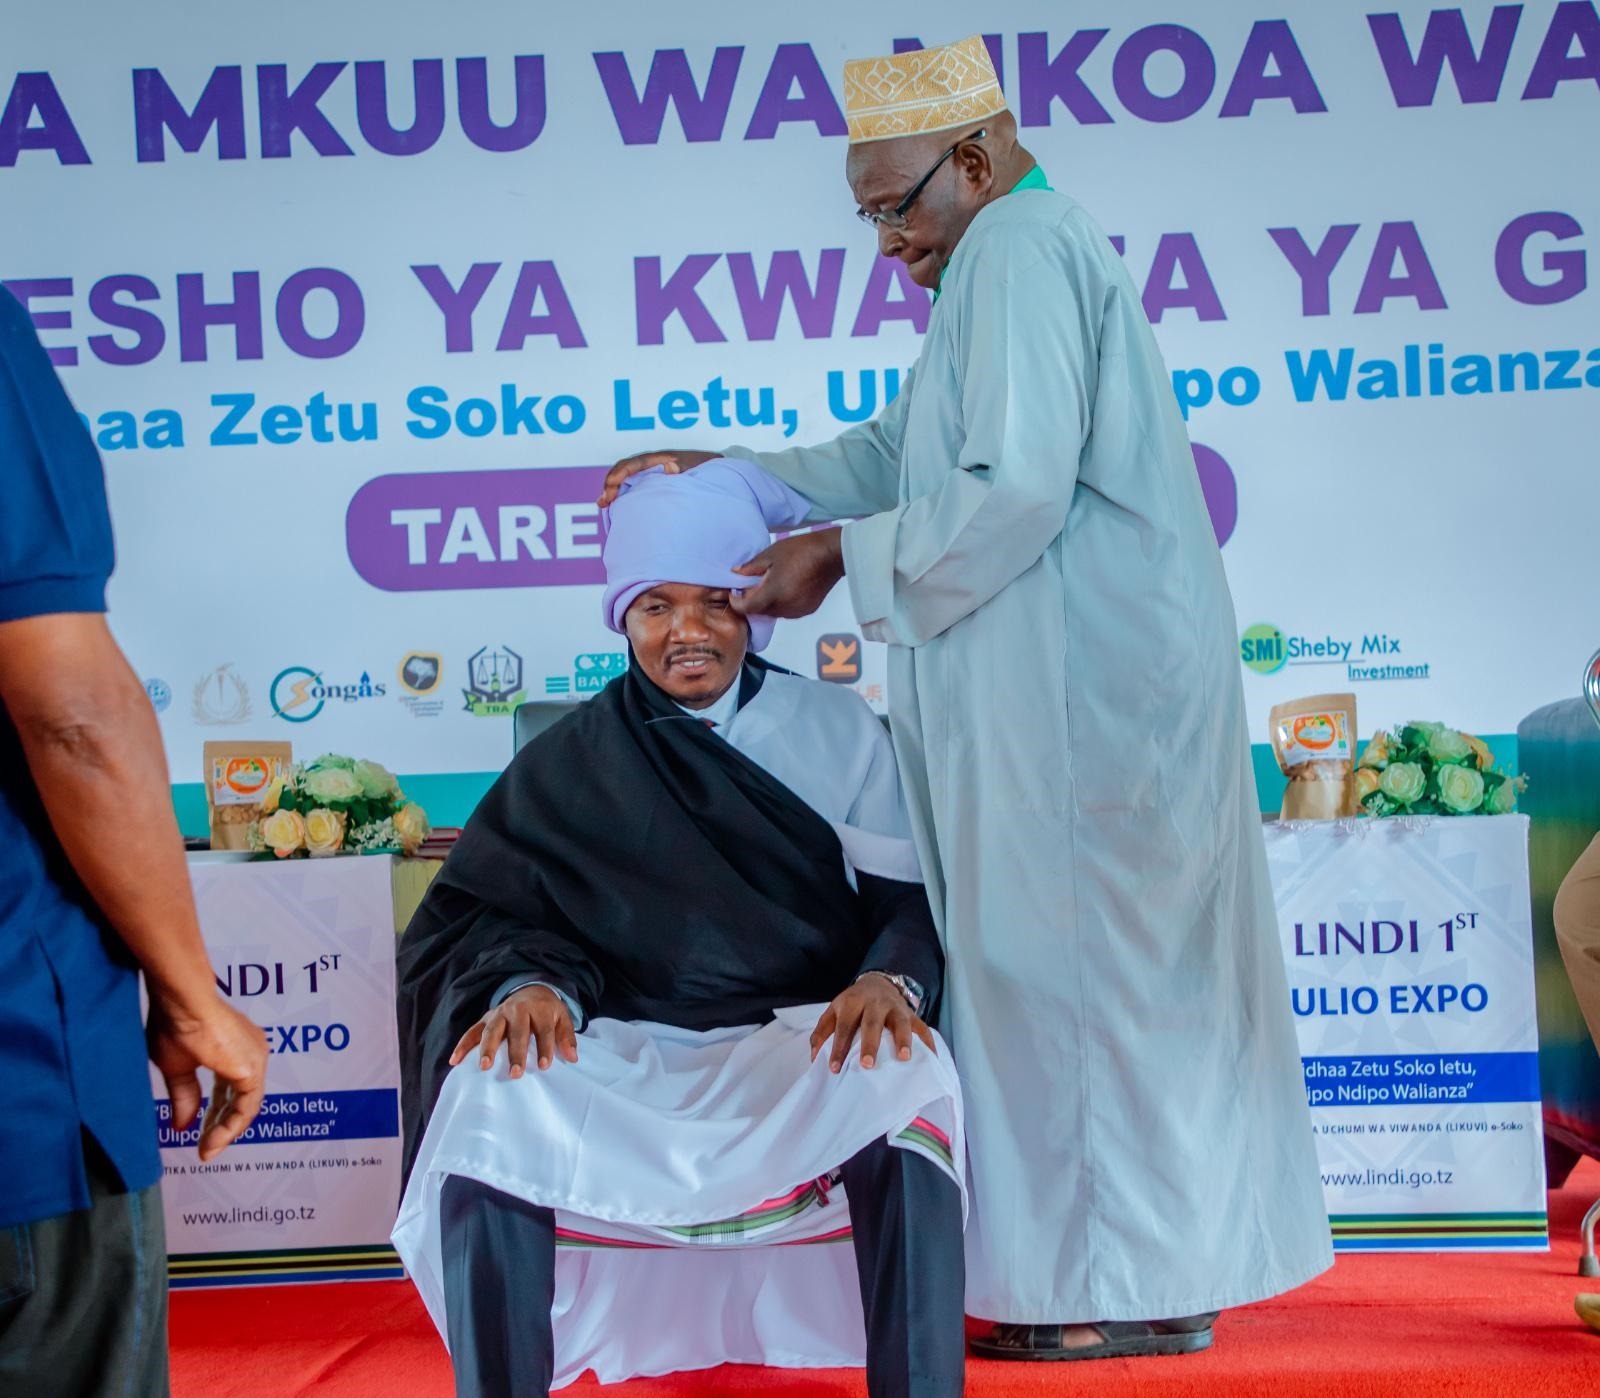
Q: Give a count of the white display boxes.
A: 2